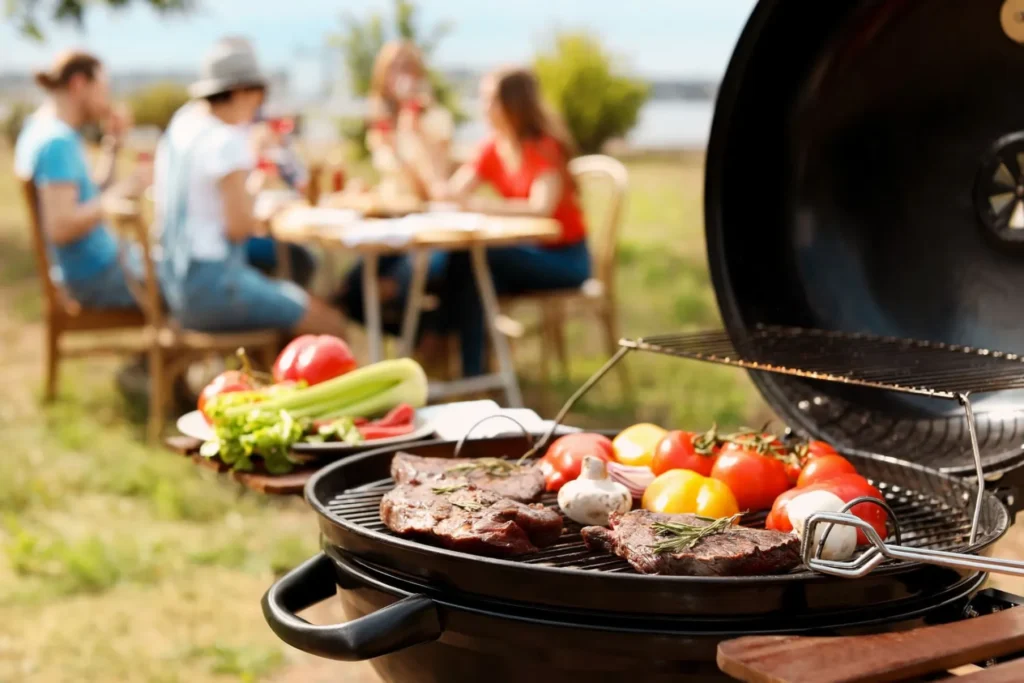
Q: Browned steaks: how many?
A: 3